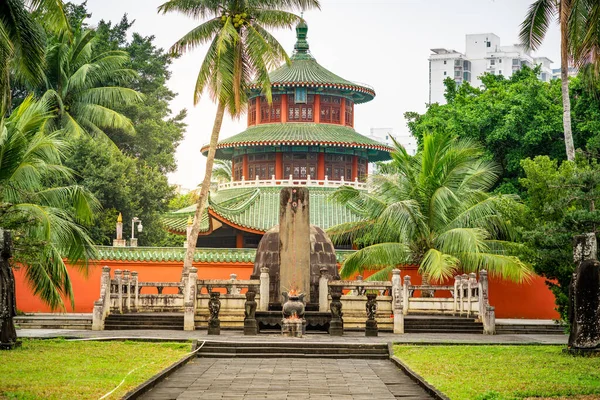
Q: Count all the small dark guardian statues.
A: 4